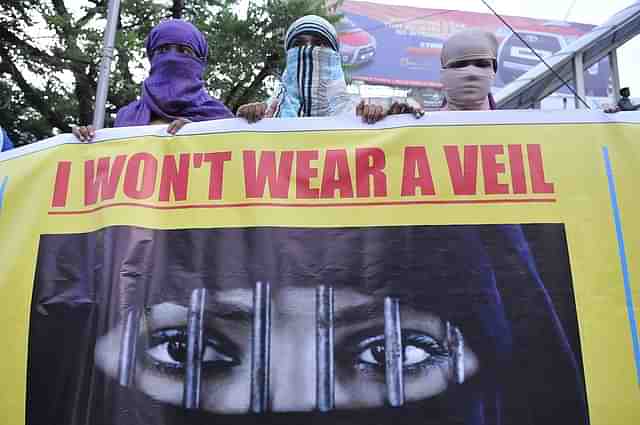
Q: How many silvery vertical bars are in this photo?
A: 6